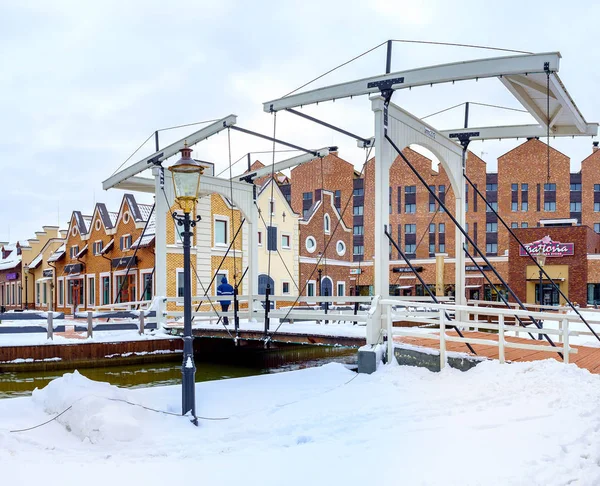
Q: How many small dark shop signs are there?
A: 5